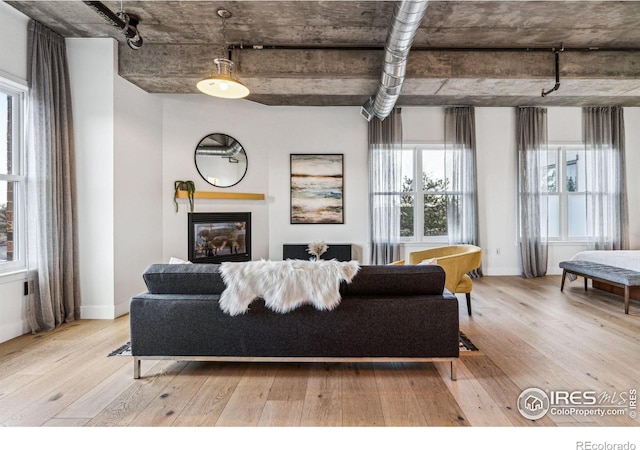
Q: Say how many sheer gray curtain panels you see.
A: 5